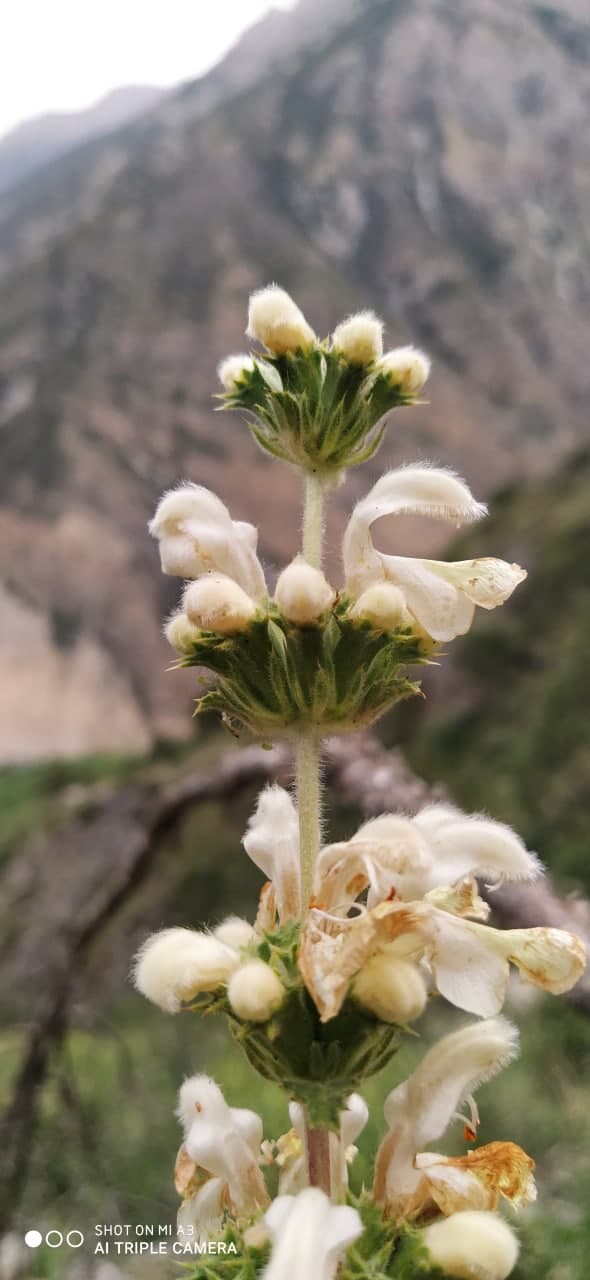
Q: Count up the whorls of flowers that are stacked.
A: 4